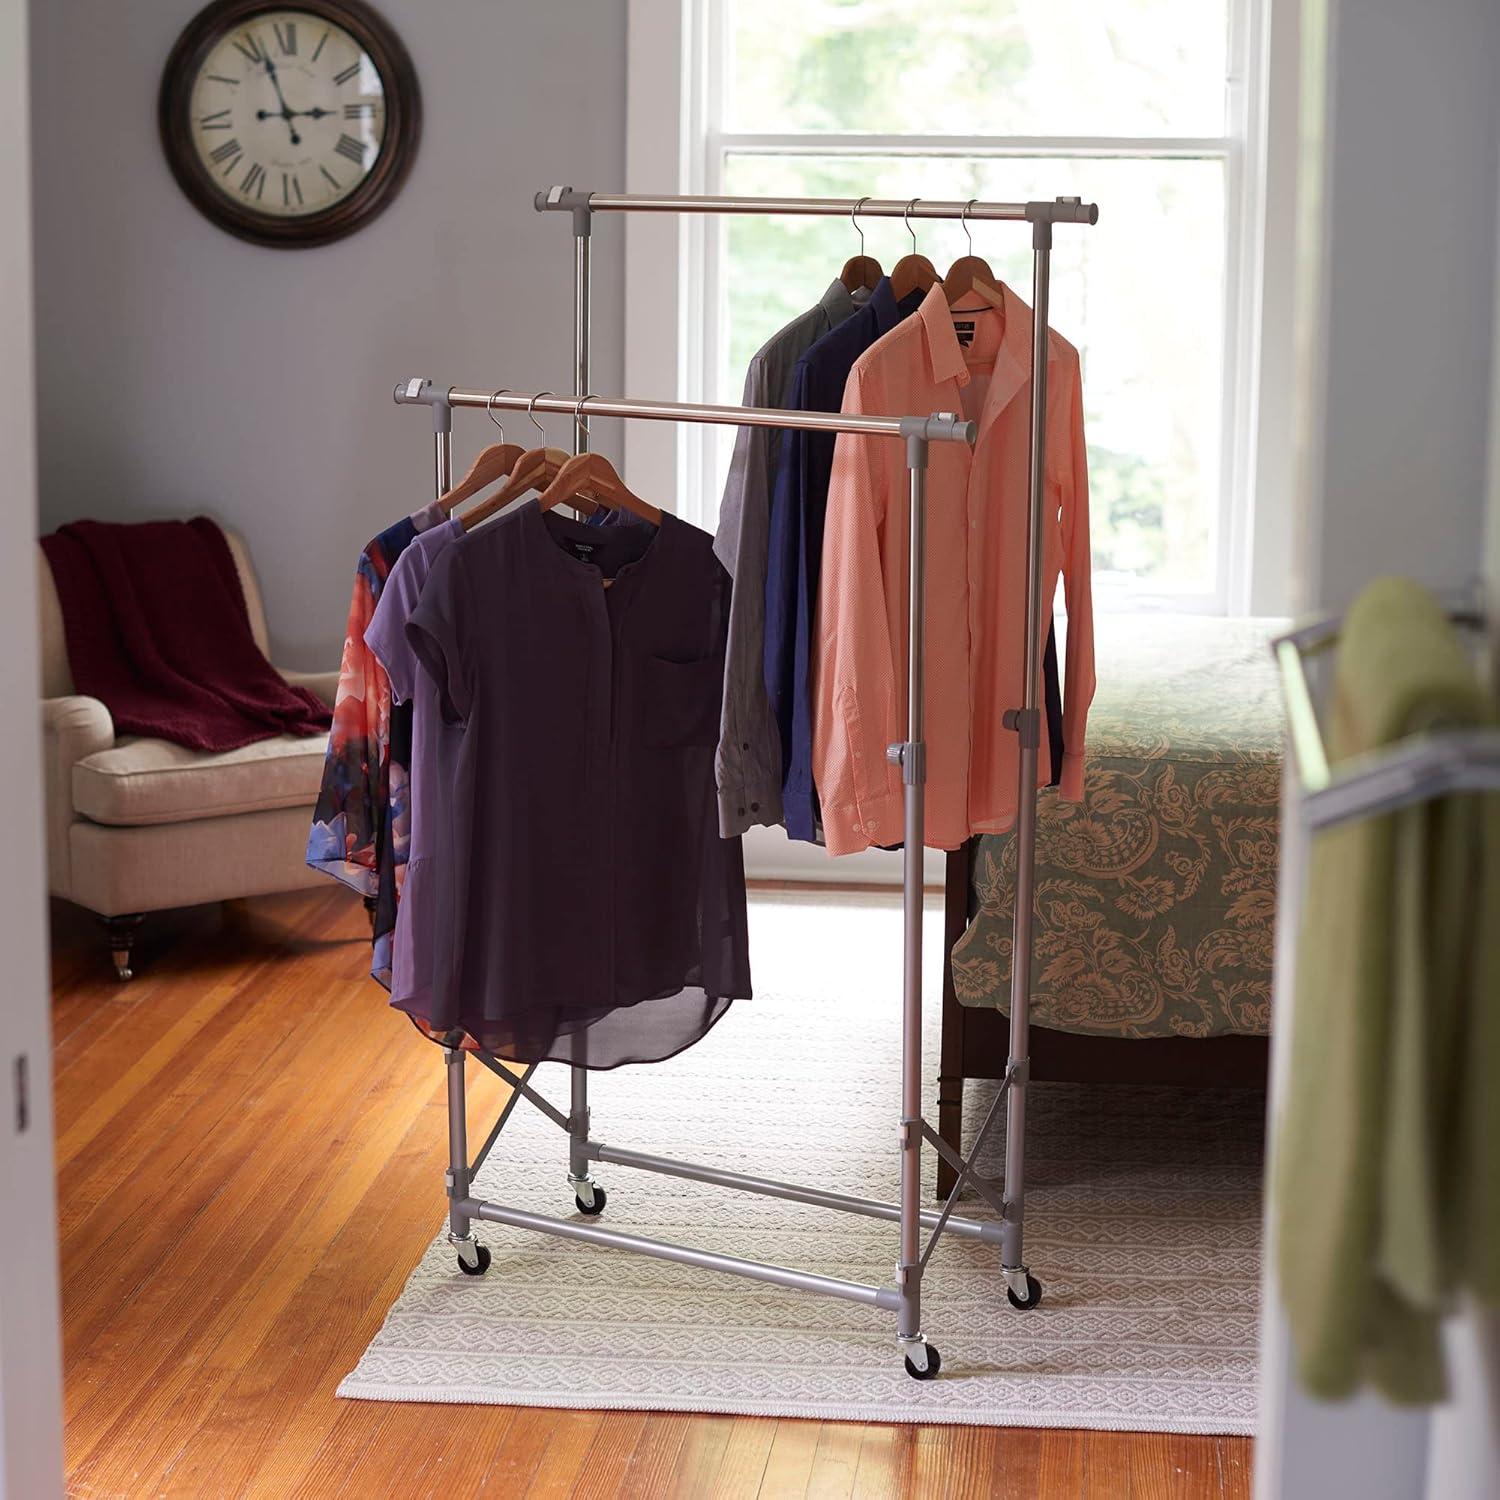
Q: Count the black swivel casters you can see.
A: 4